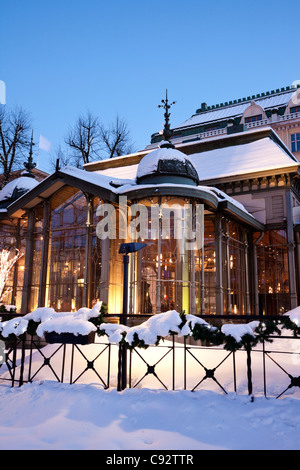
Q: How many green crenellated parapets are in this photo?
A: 1